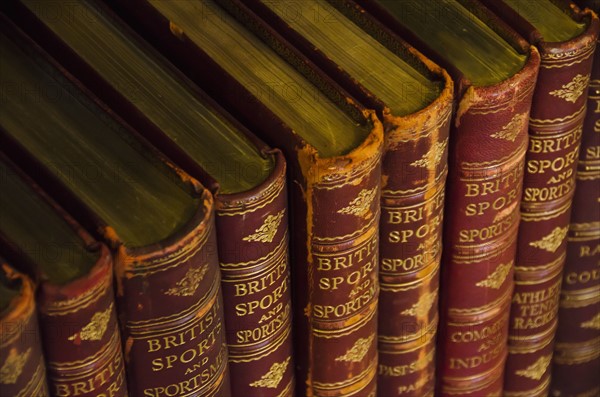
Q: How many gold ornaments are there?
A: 15